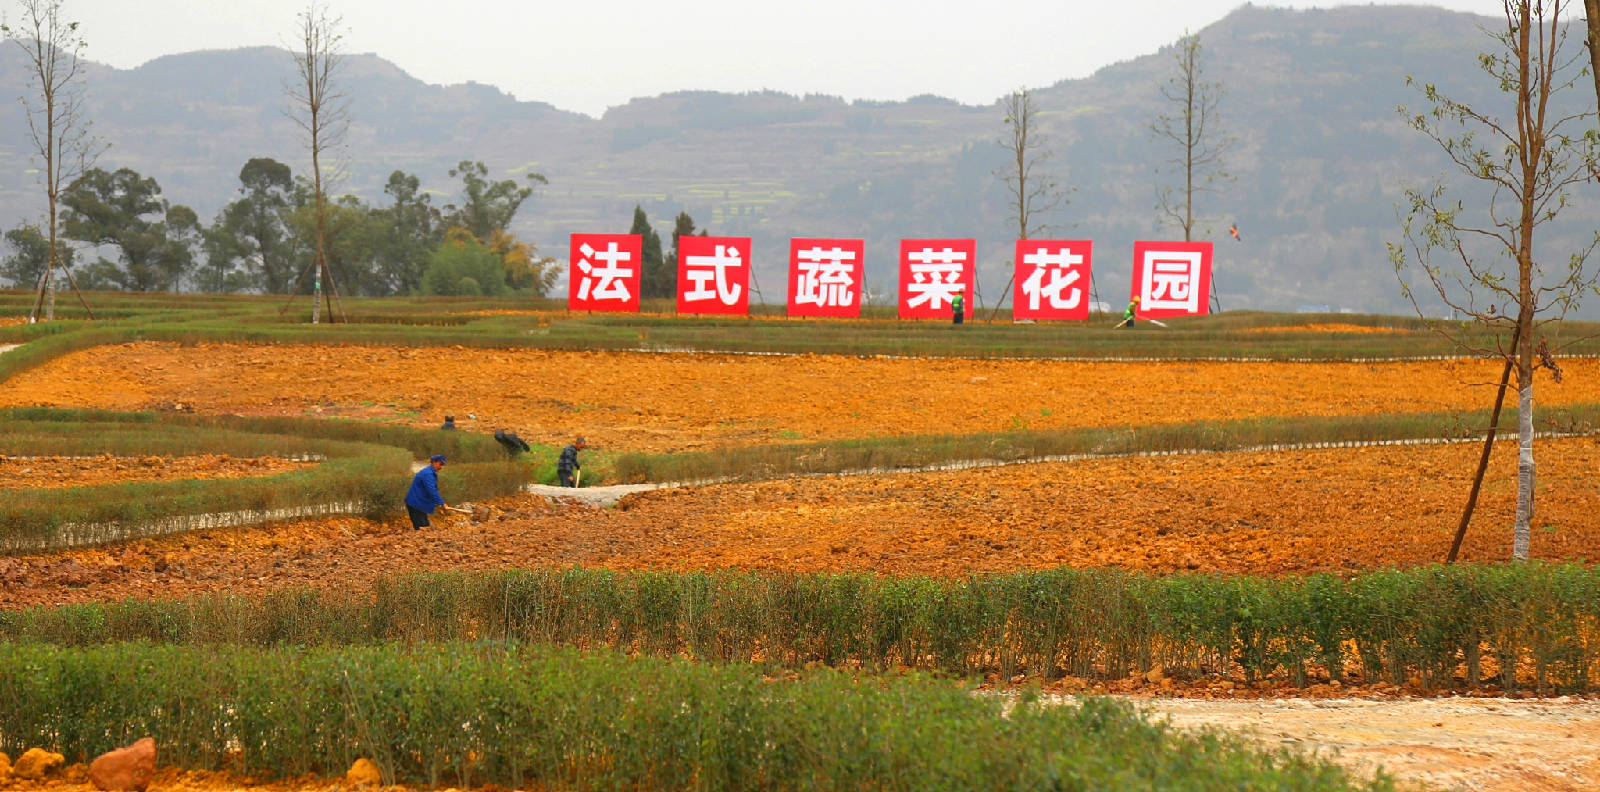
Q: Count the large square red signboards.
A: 6